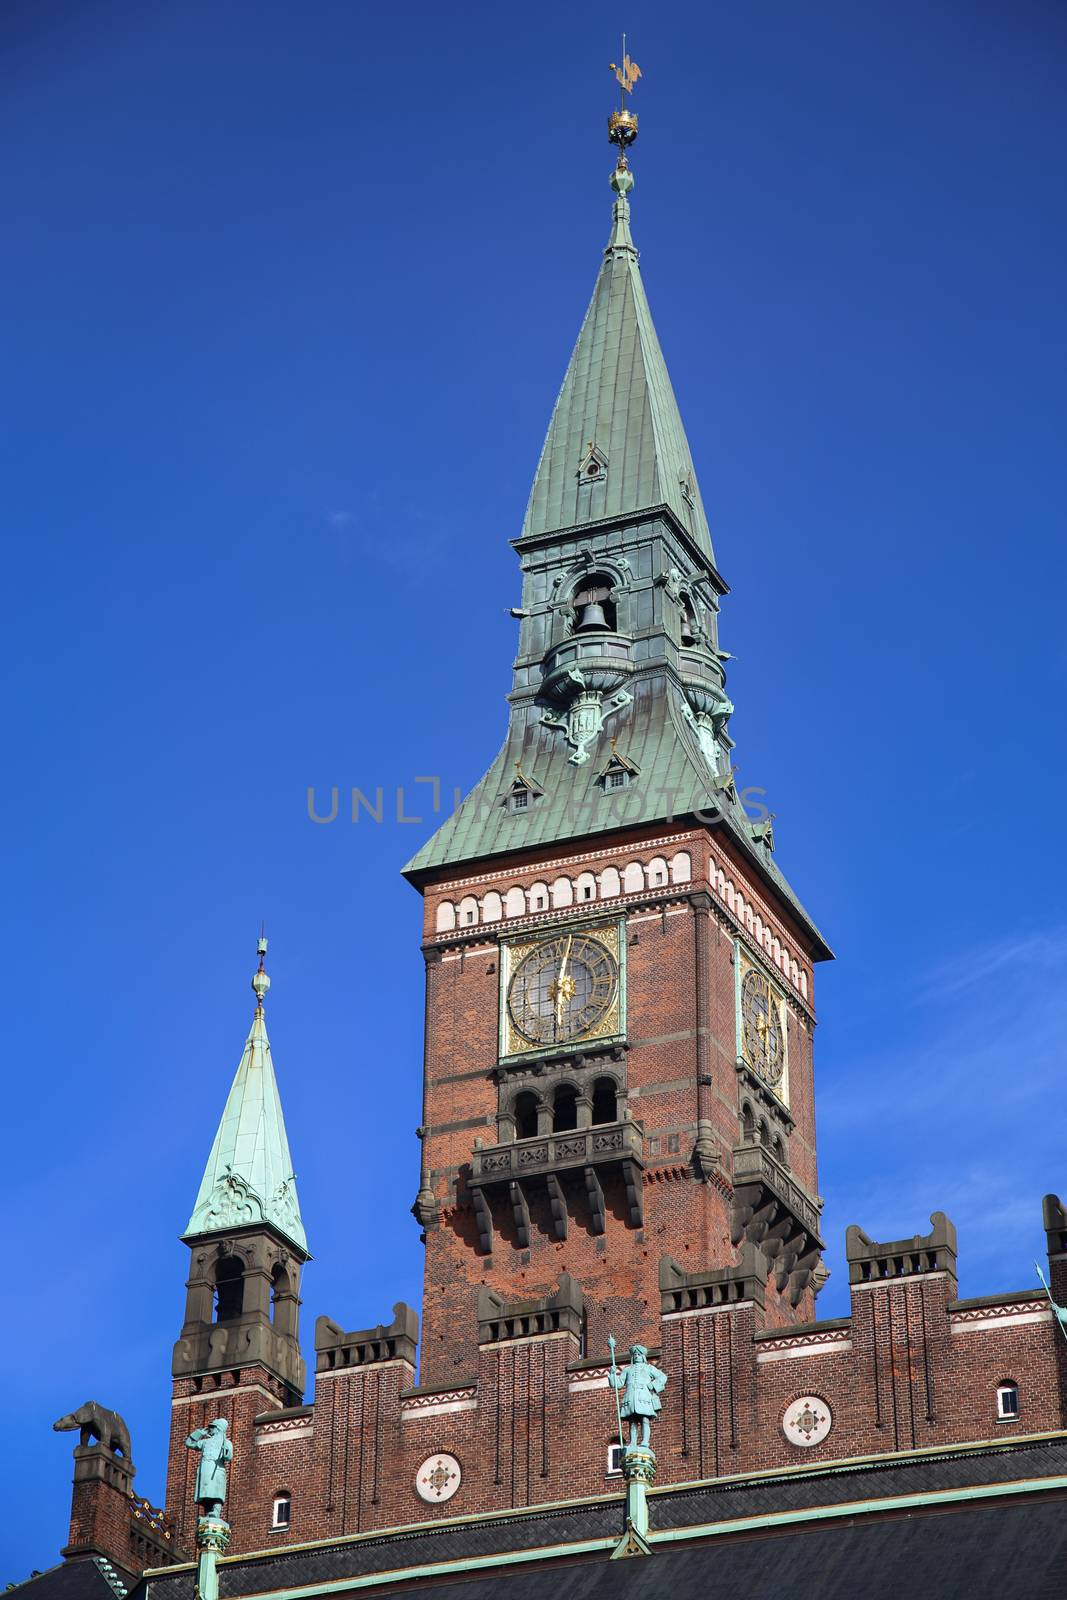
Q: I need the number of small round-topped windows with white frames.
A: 3